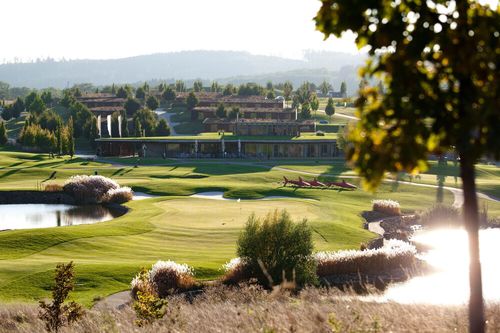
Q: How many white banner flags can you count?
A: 3